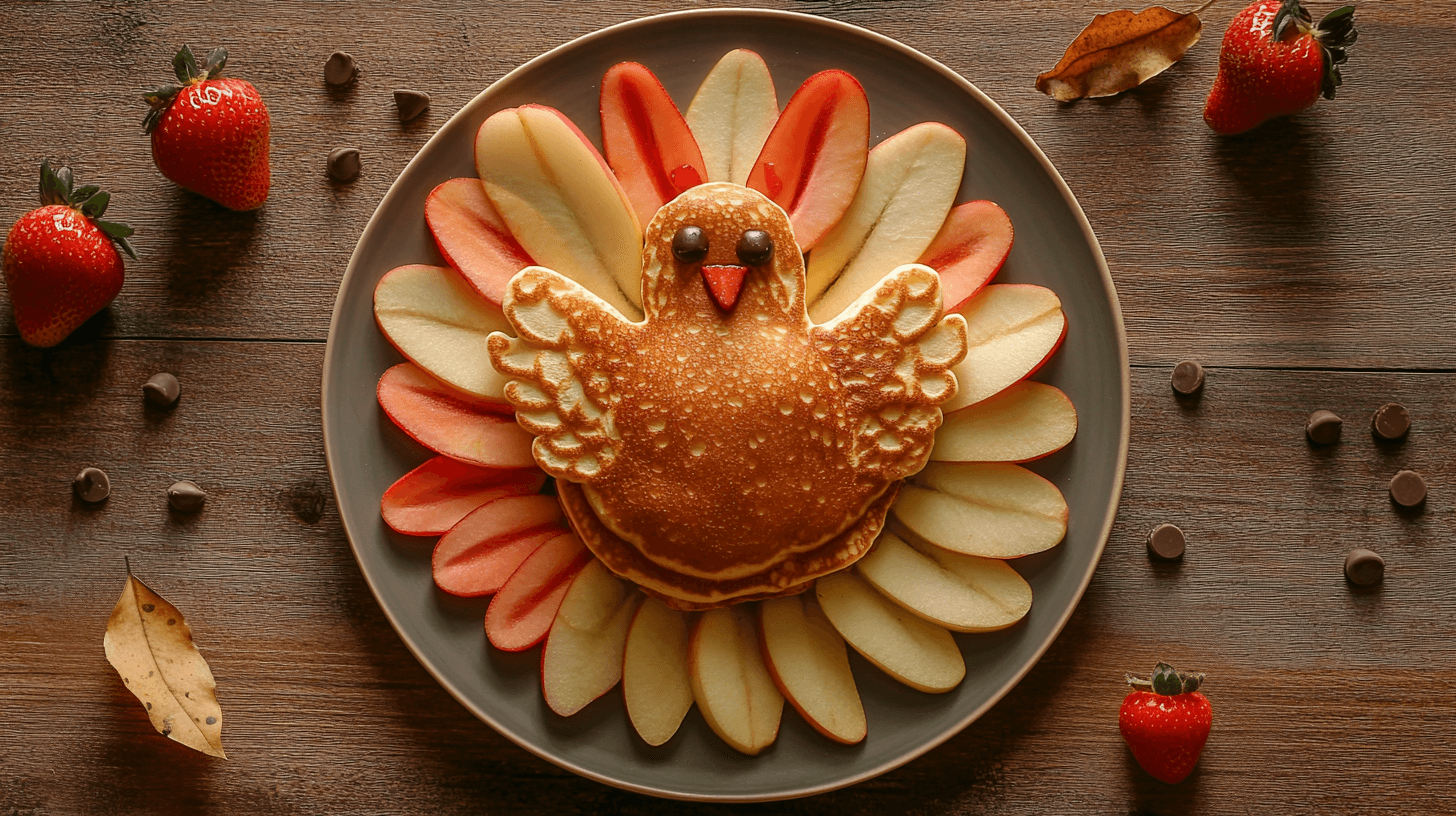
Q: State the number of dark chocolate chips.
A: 14